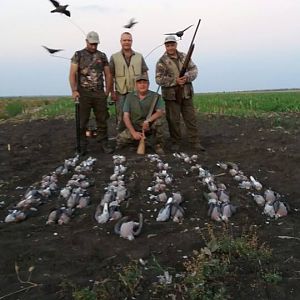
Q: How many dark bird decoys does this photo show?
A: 4